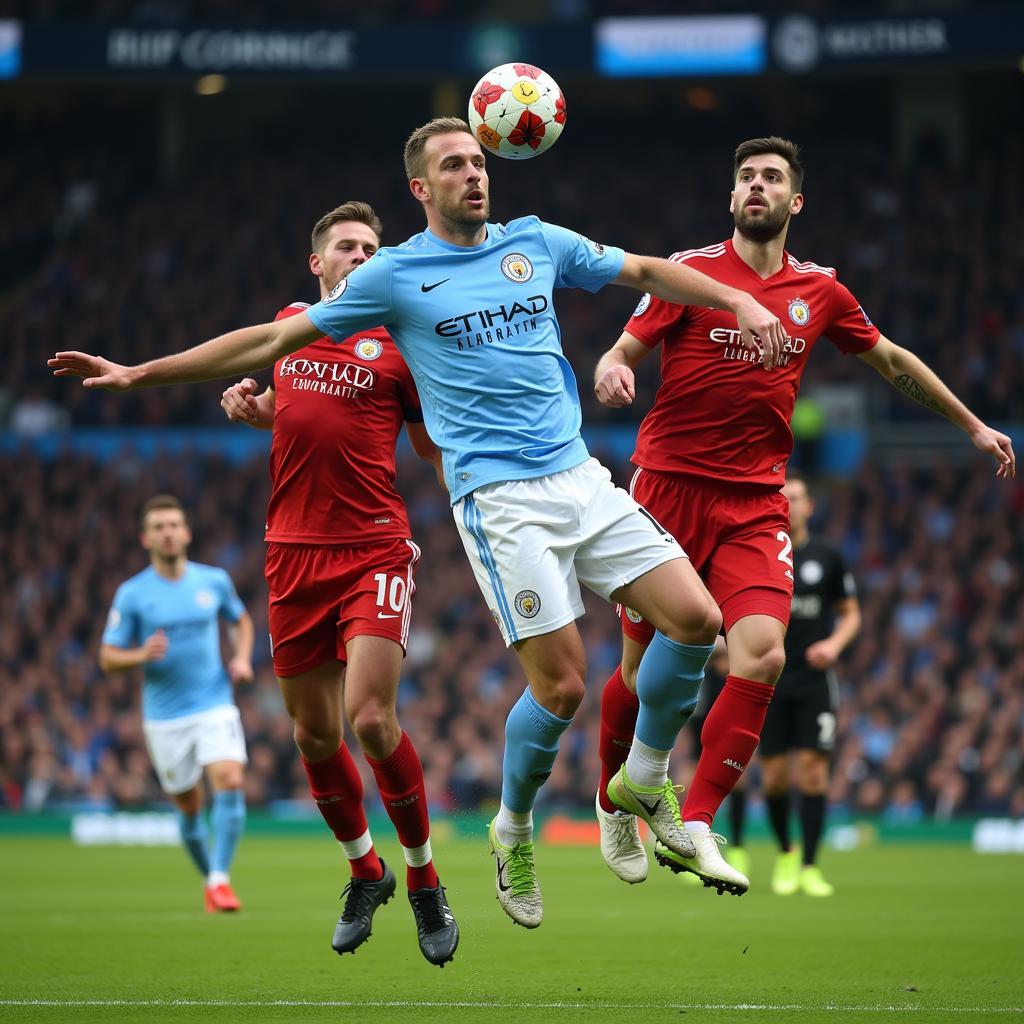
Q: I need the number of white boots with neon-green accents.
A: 2